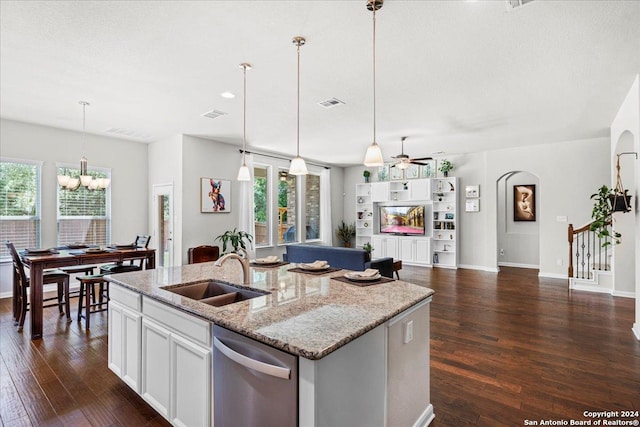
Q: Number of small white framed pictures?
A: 2